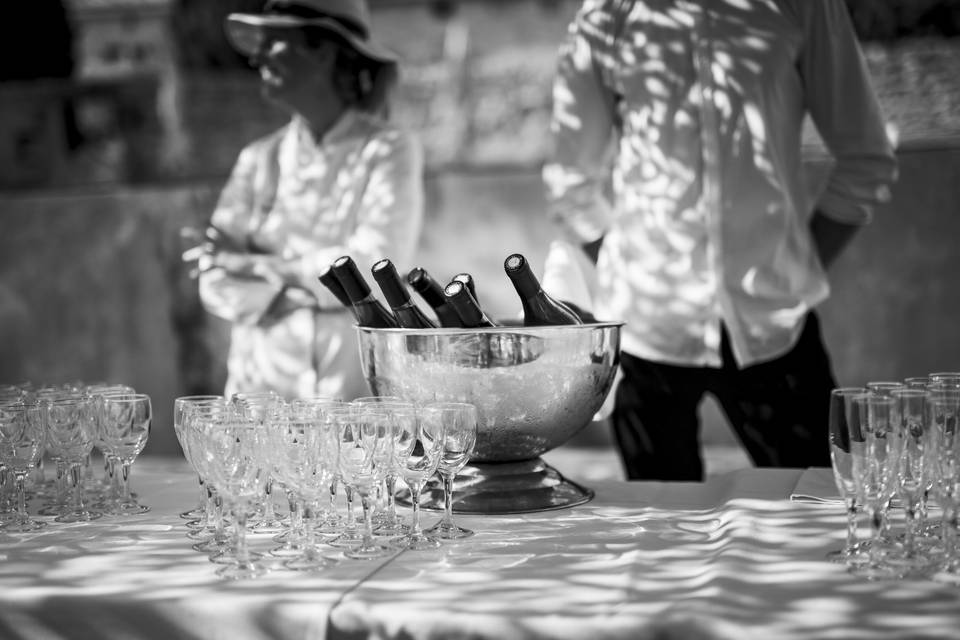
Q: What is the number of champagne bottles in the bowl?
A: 7